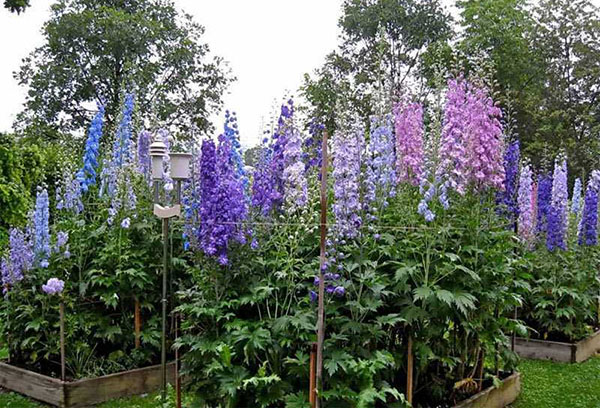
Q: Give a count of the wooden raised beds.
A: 3